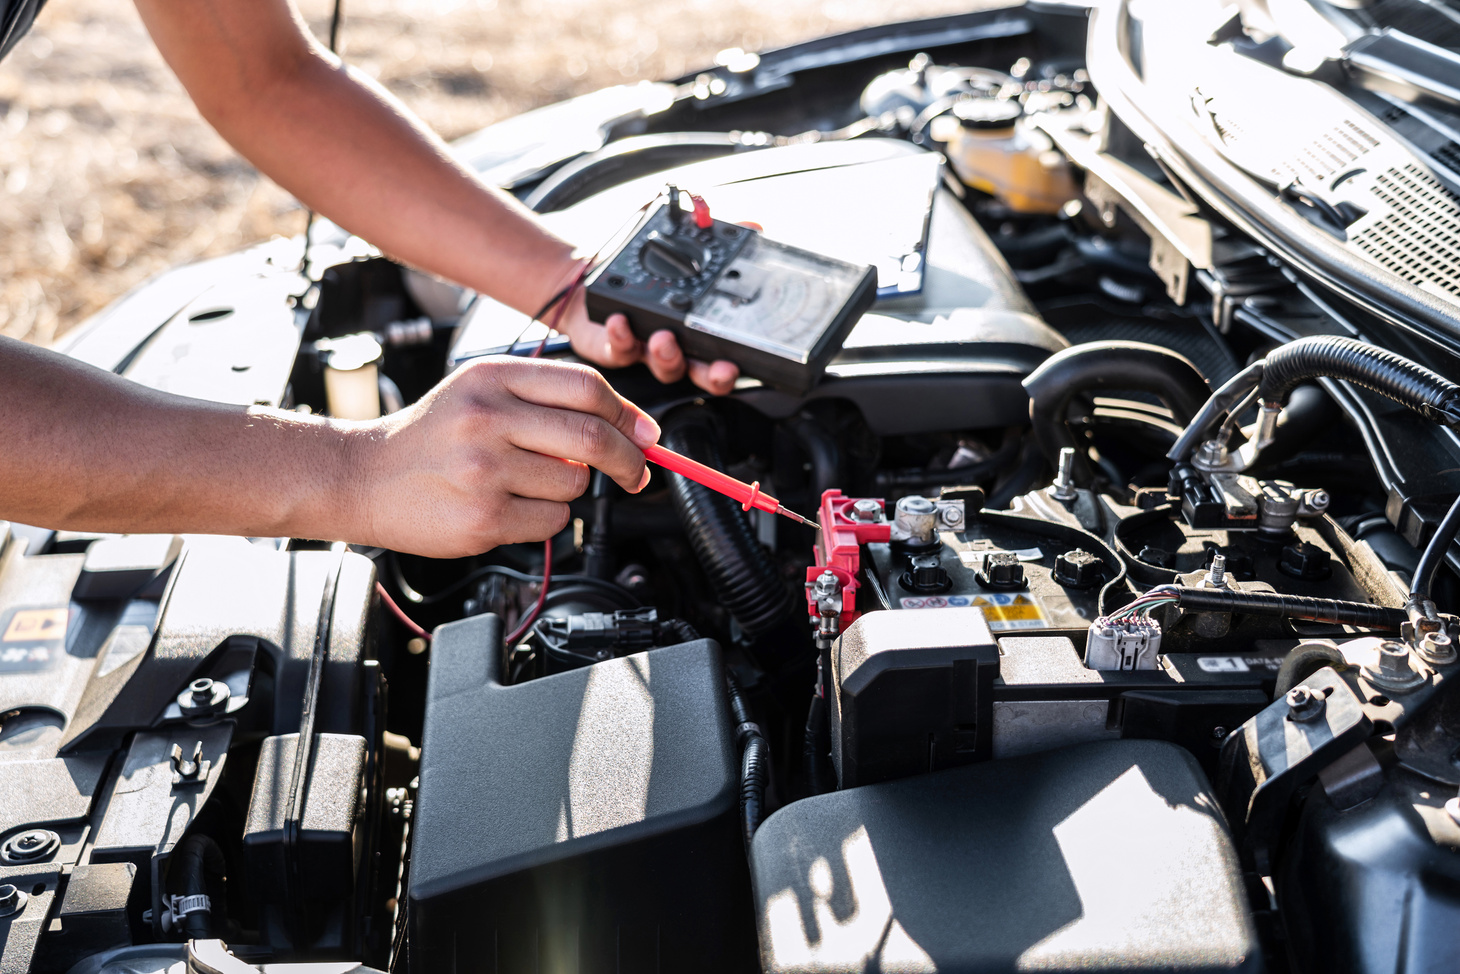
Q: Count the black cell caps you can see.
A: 6